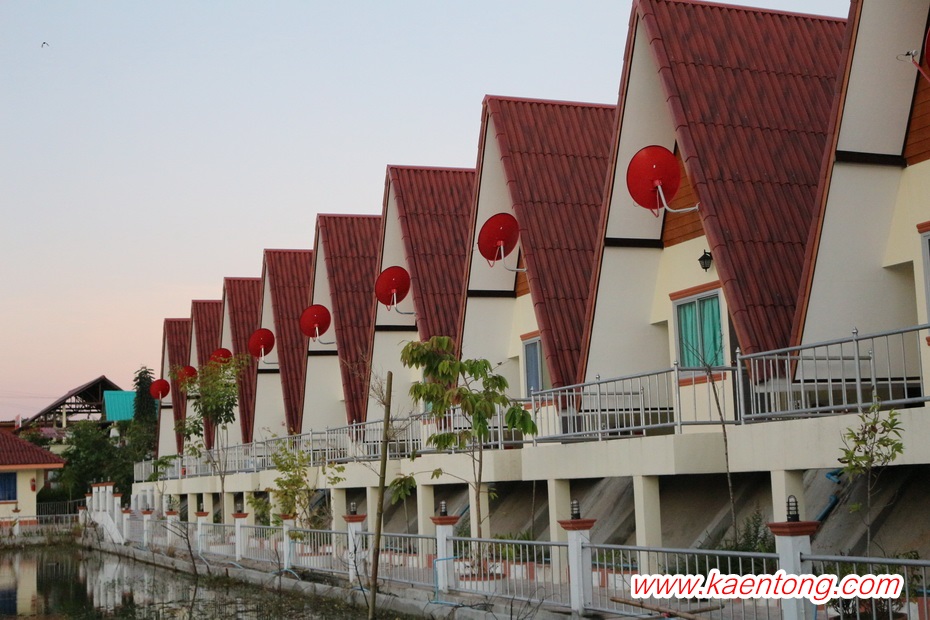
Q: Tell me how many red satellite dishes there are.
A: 9